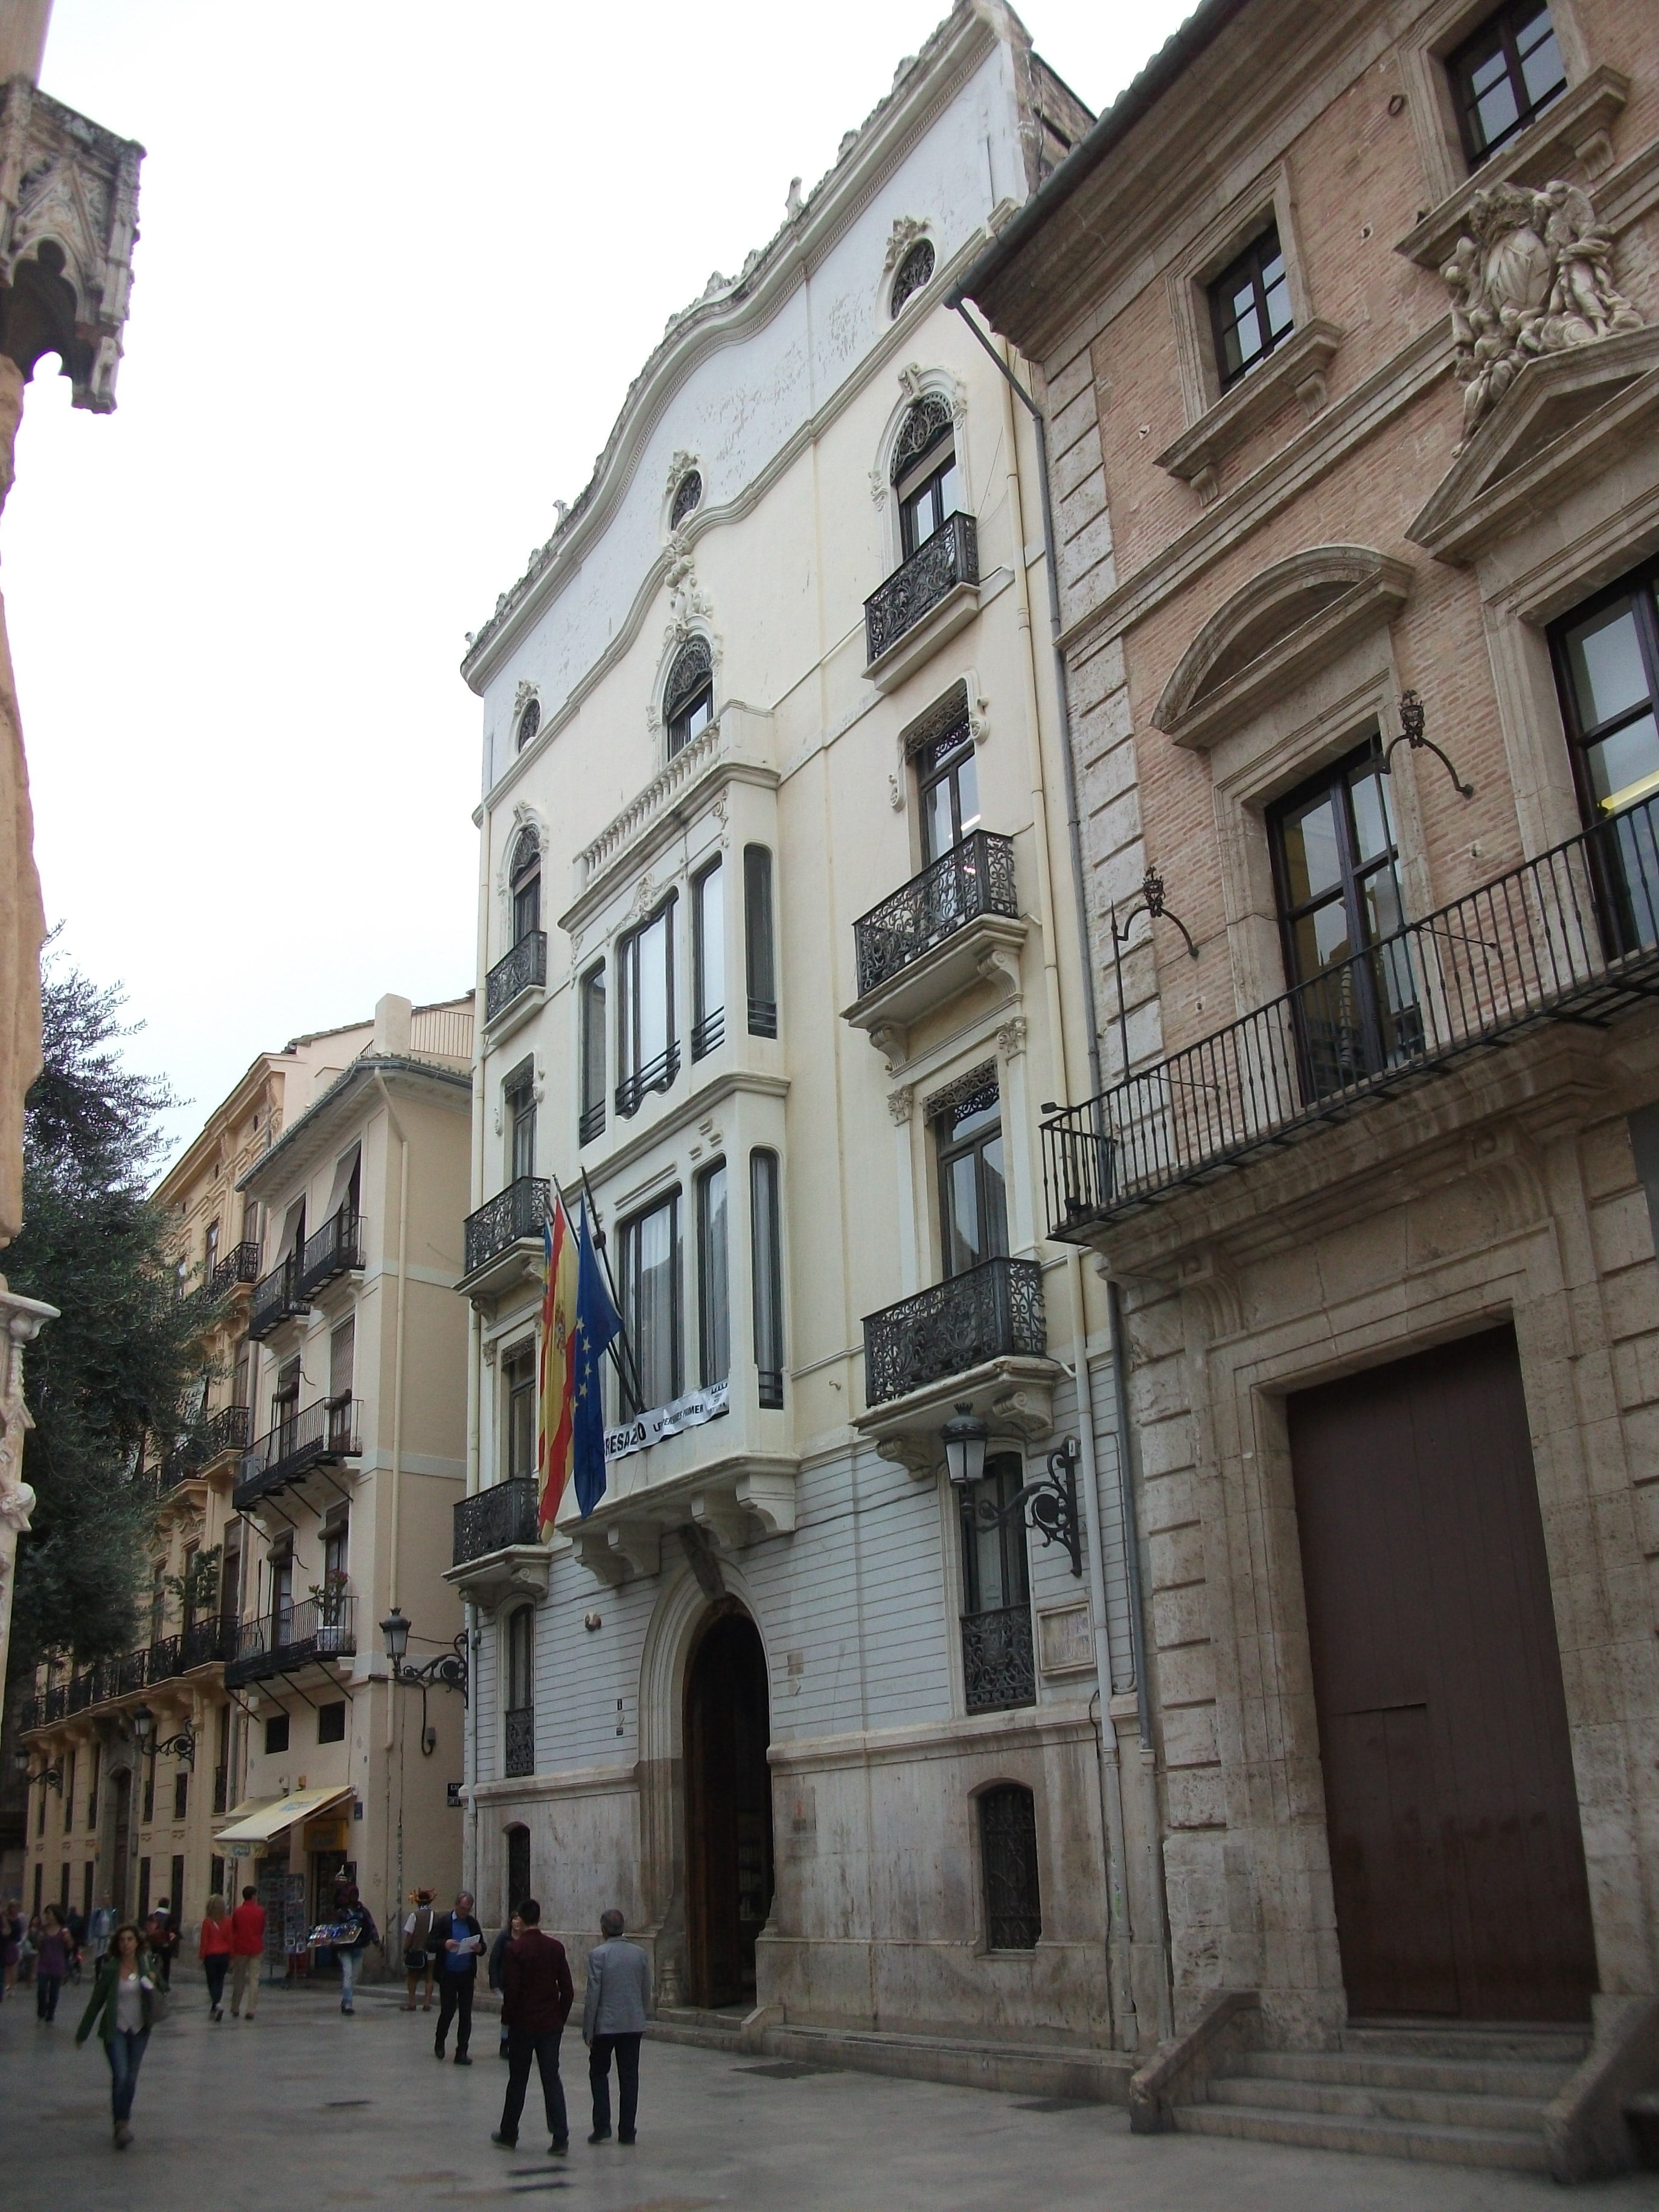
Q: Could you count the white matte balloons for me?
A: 0